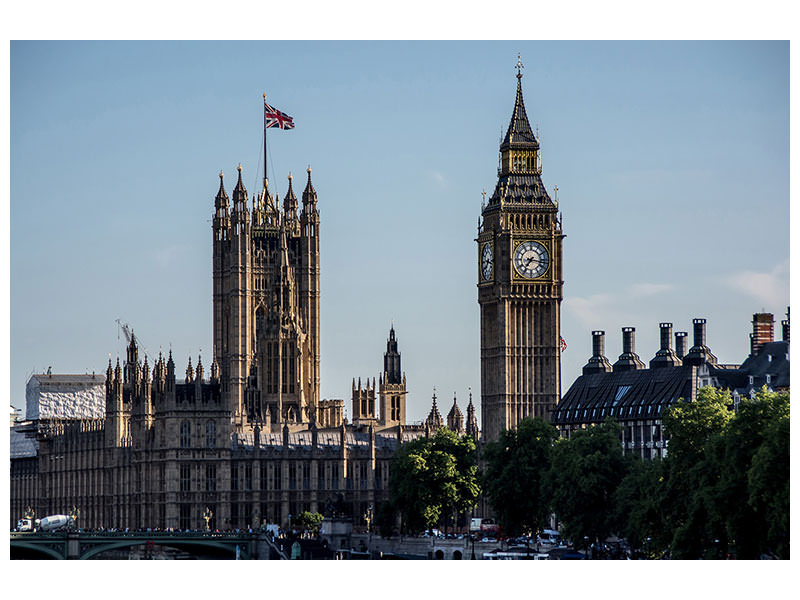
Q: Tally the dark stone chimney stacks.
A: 5